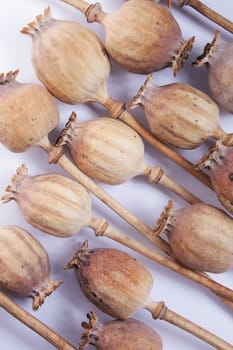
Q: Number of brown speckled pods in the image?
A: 12